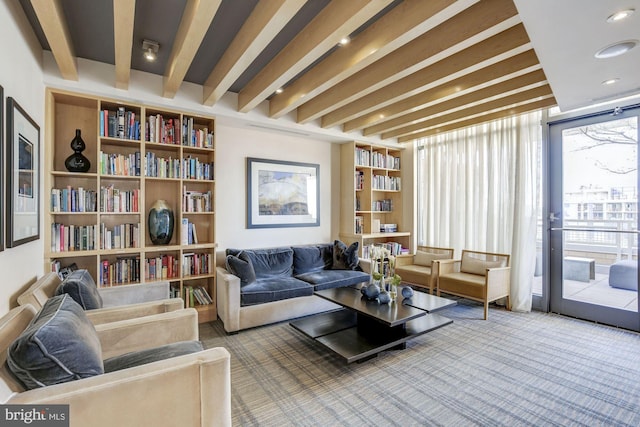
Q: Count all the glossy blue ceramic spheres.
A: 4